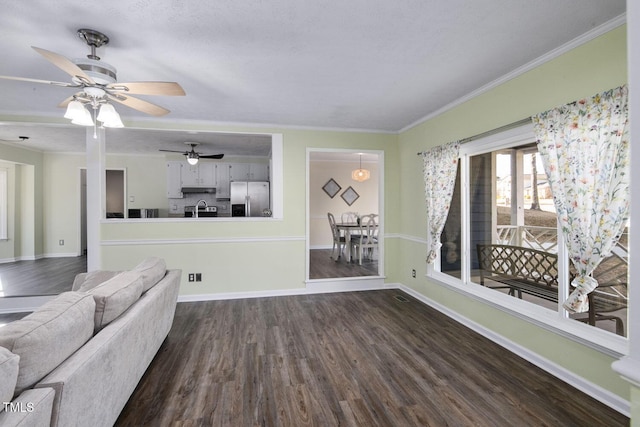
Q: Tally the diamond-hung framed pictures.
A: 2